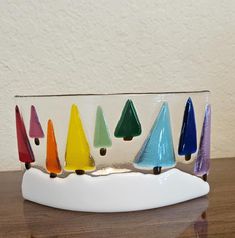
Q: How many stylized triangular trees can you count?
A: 9